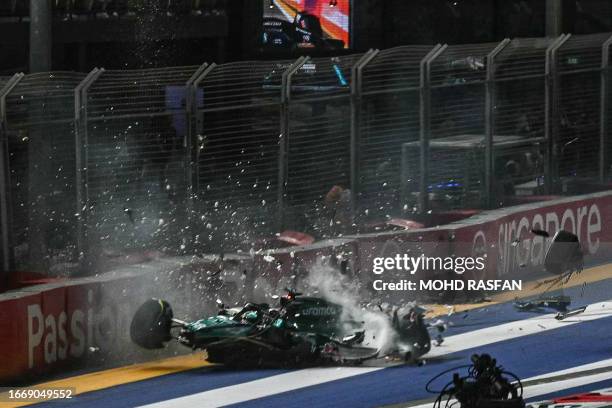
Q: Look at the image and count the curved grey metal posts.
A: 9